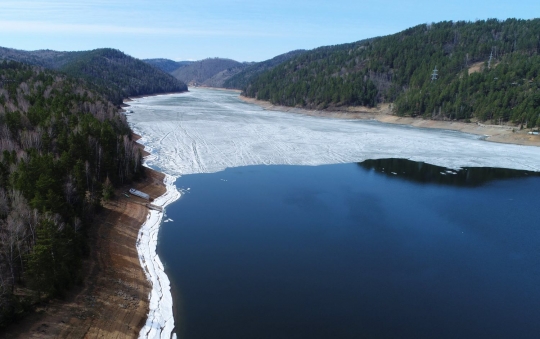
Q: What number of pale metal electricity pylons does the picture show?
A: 2